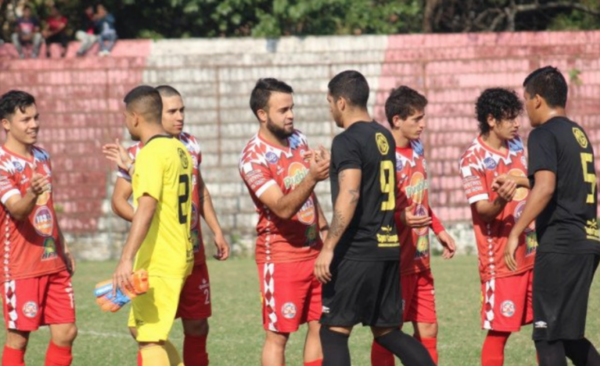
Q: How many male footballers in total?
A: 8